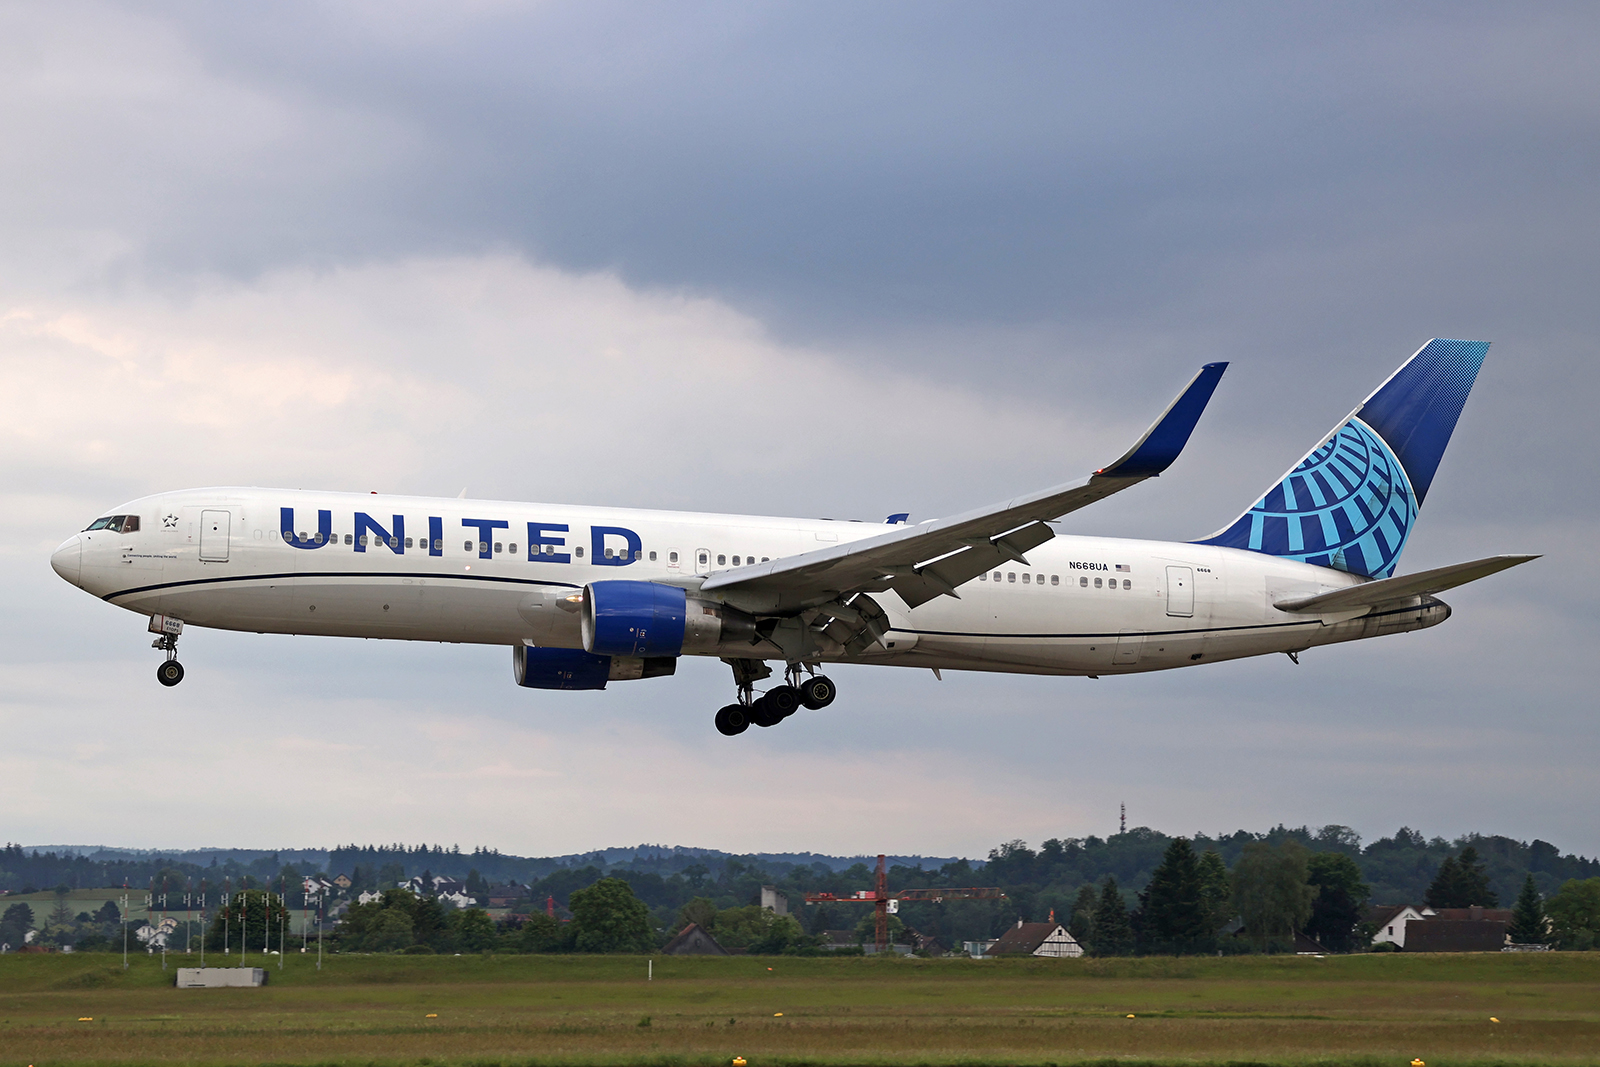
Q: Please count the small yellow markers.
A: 7